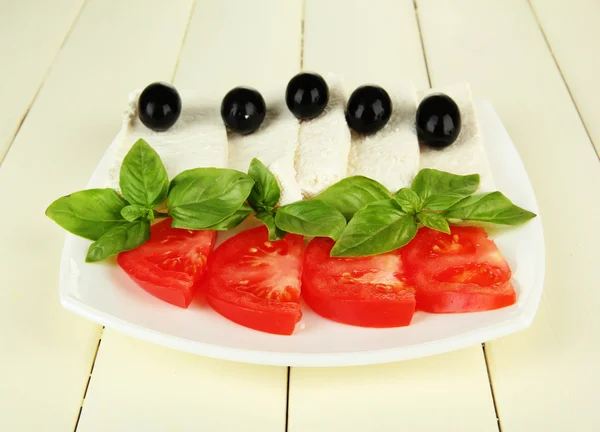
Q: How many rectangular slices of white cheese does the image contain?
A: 5